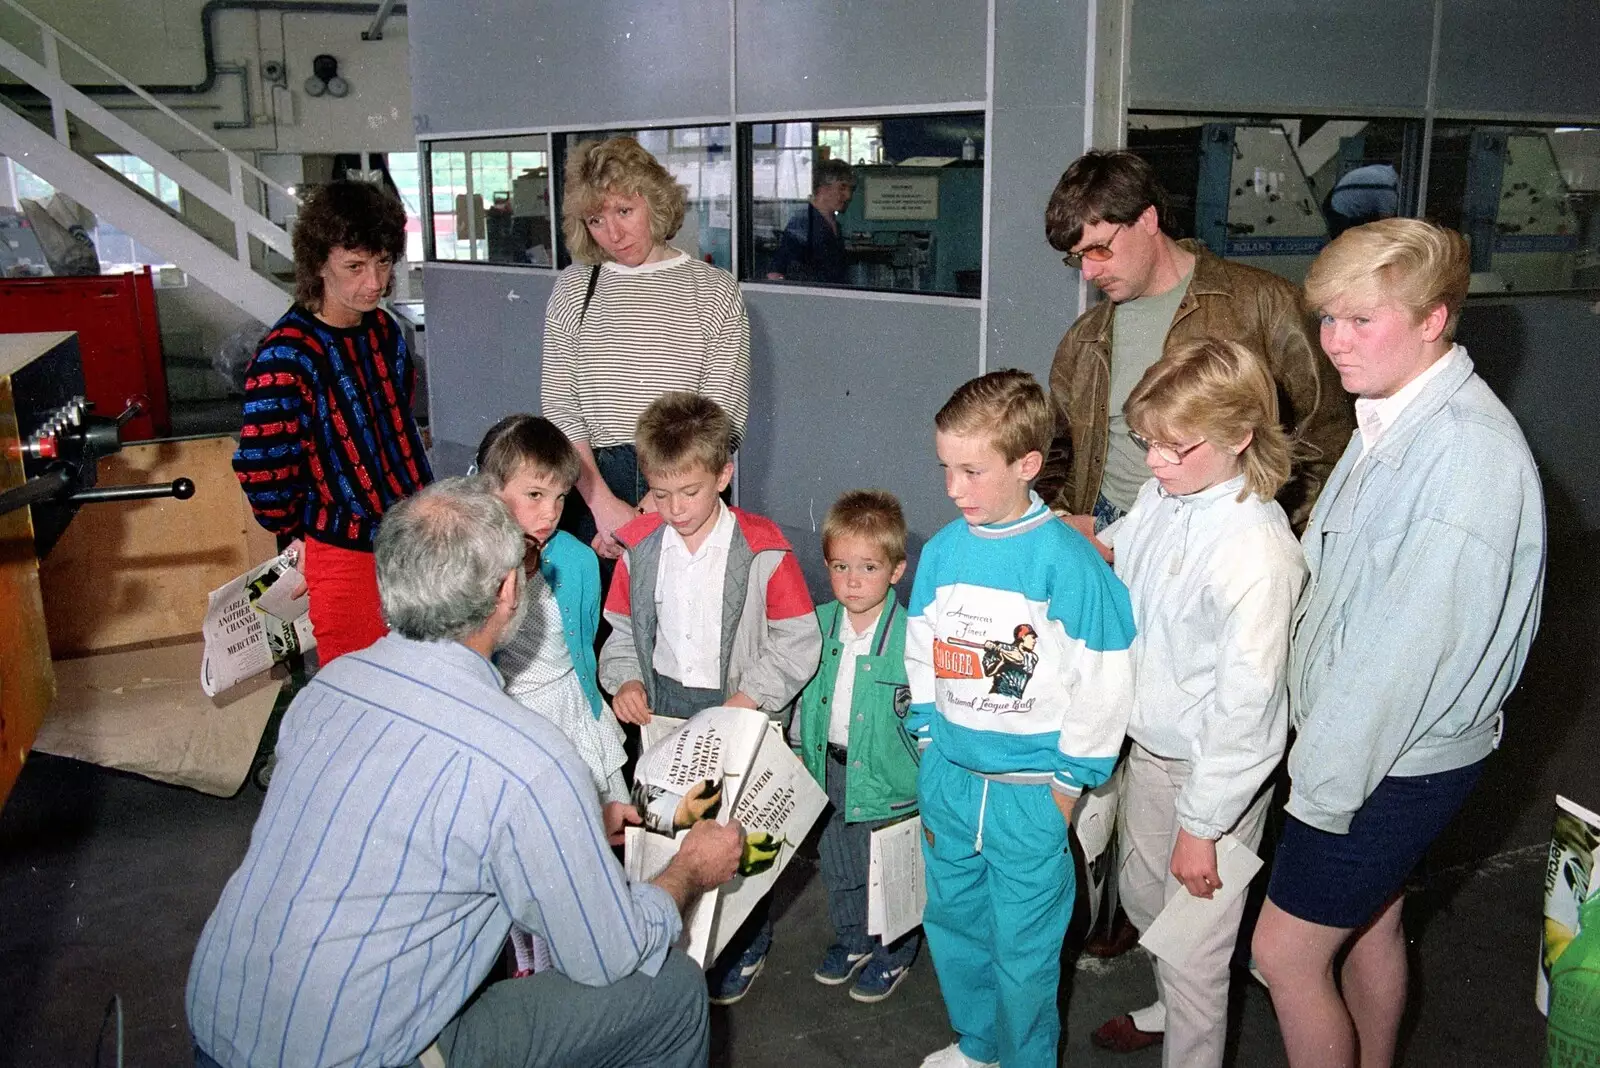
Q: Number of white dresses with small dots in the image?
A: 1